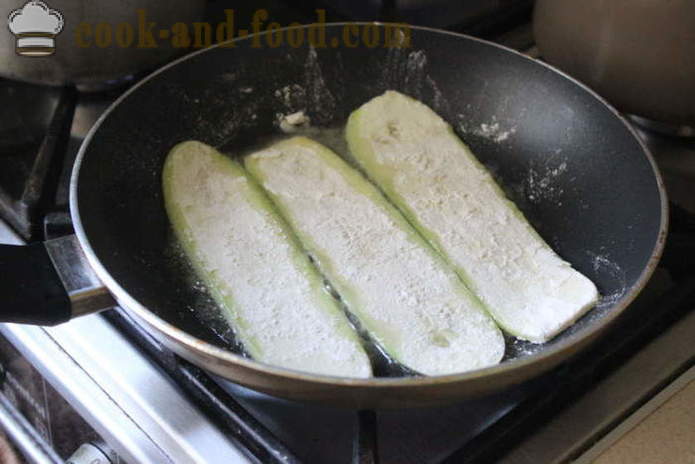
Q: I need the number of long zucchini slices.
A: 3